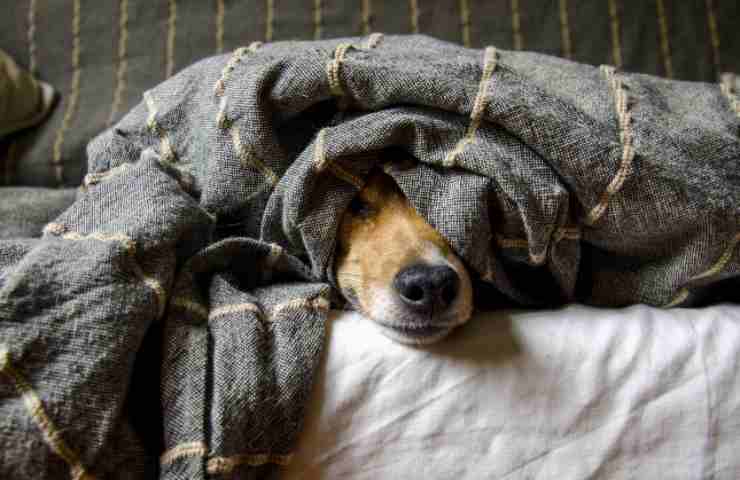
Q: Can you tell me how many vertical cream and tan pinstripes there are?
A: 15